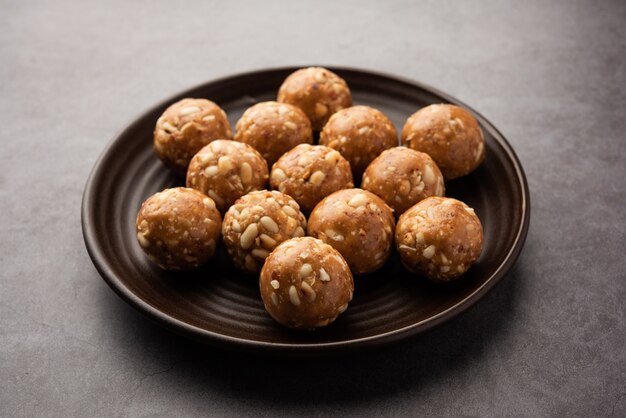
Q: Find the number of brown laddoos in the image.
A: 13